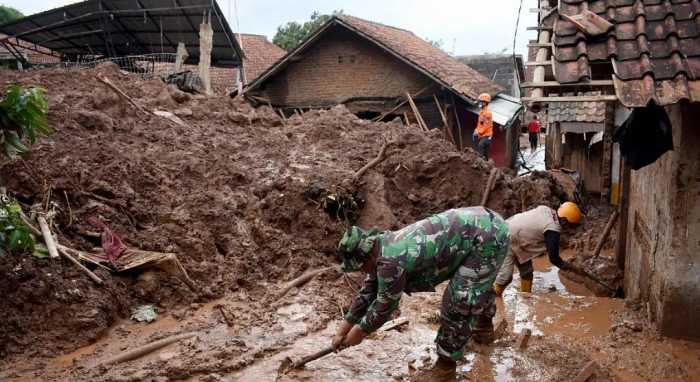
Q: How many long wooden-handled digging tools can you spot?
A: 2